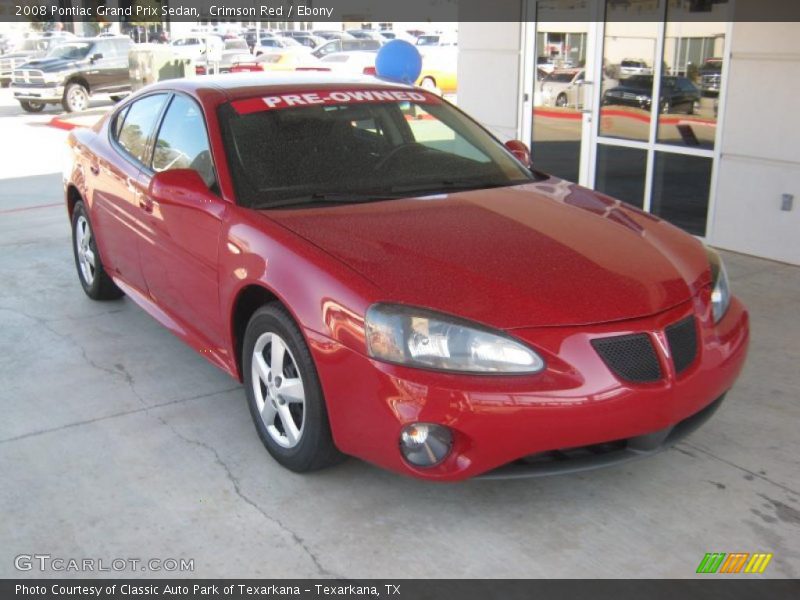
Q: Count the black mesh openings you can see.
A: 2